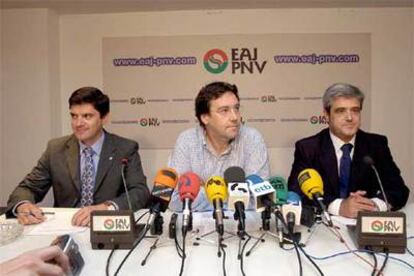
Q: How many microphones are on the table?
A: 10